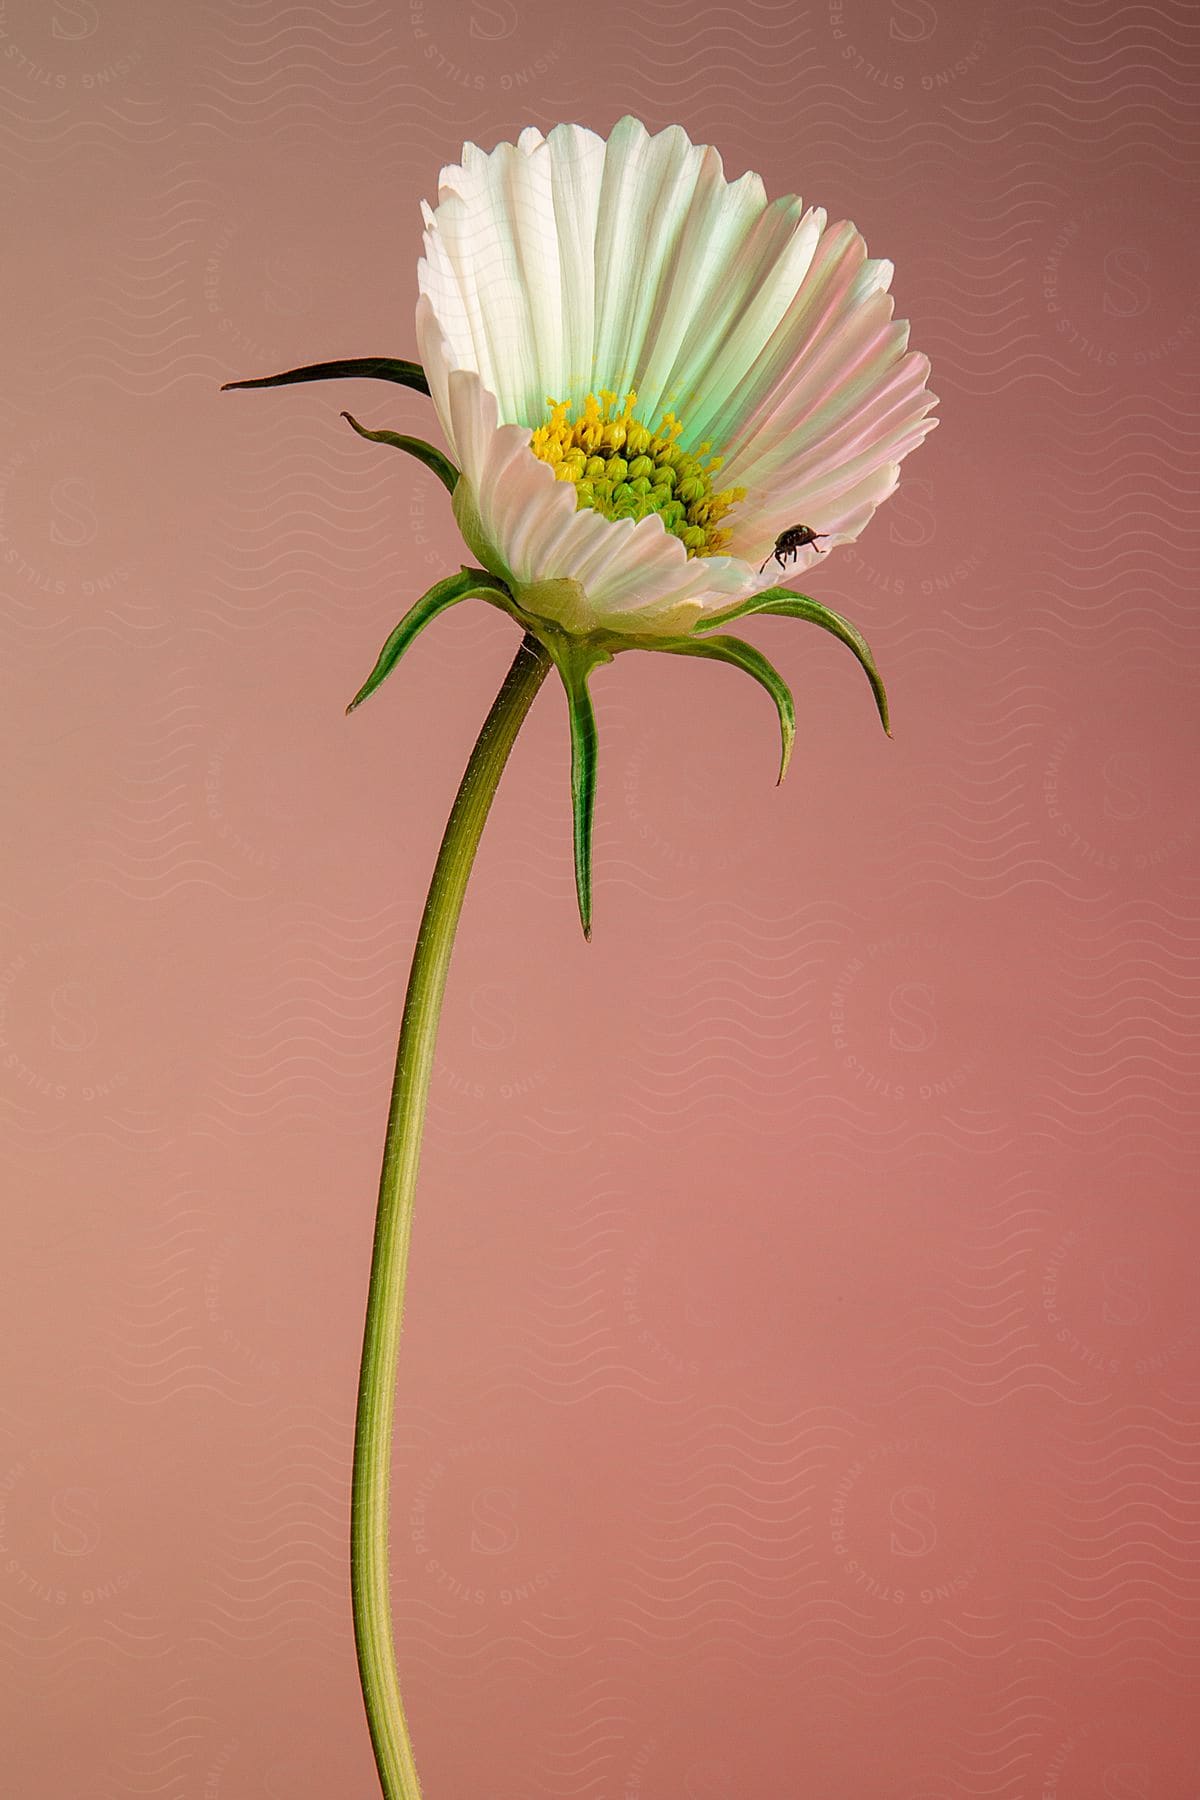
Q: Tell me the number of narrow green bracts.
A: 6